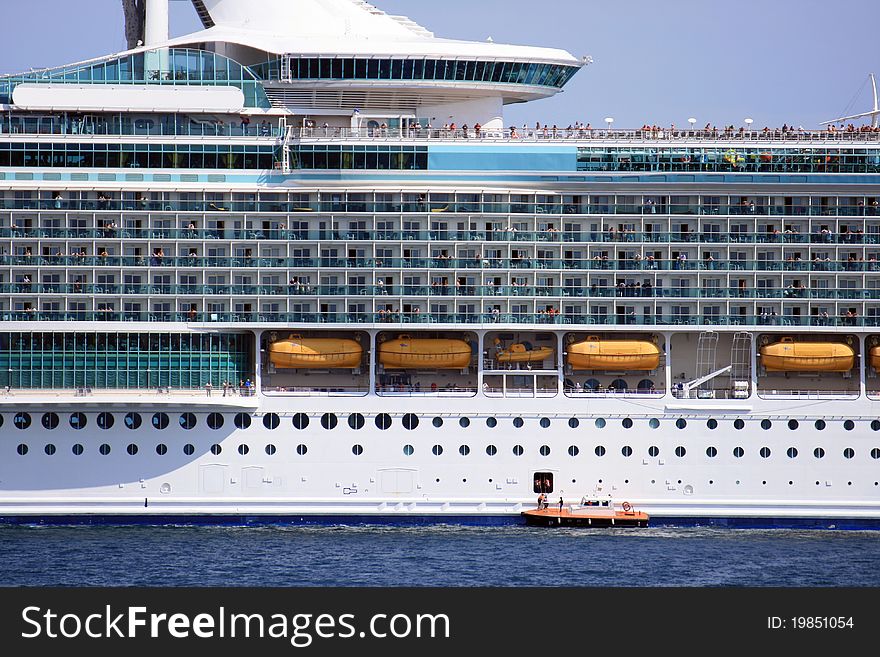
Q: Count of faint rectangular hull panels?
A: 3